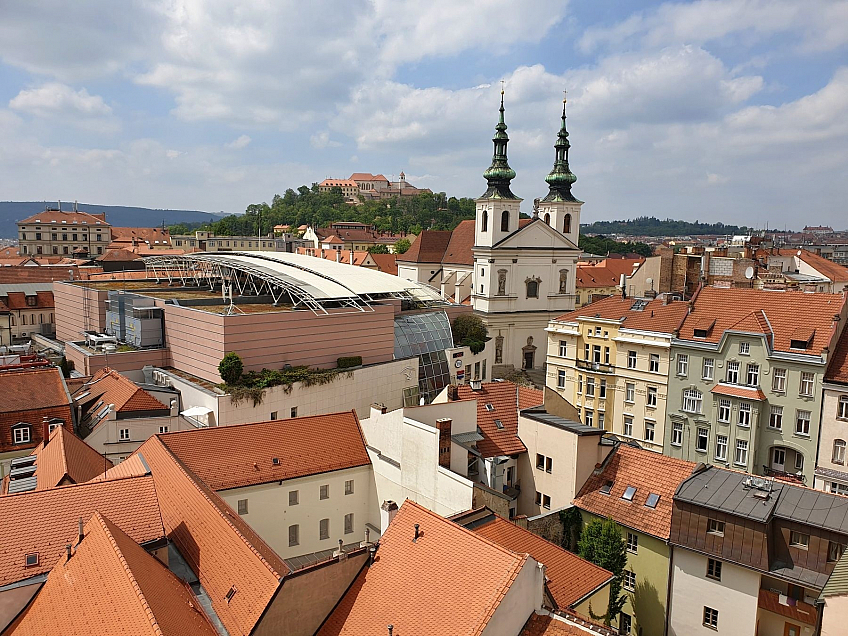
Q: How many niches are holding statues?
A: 3